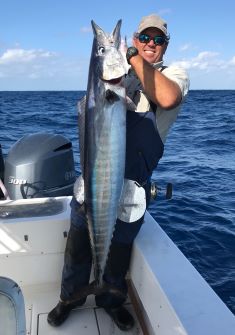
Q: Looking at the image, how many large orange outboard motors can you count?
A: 0